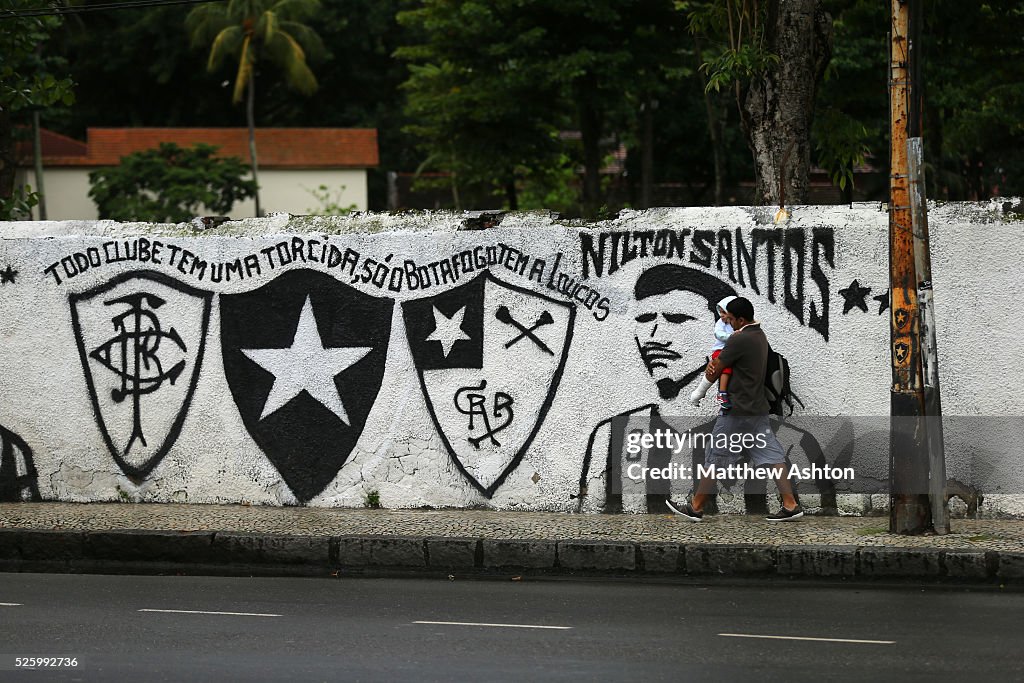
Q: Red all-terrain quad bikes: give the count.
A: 0